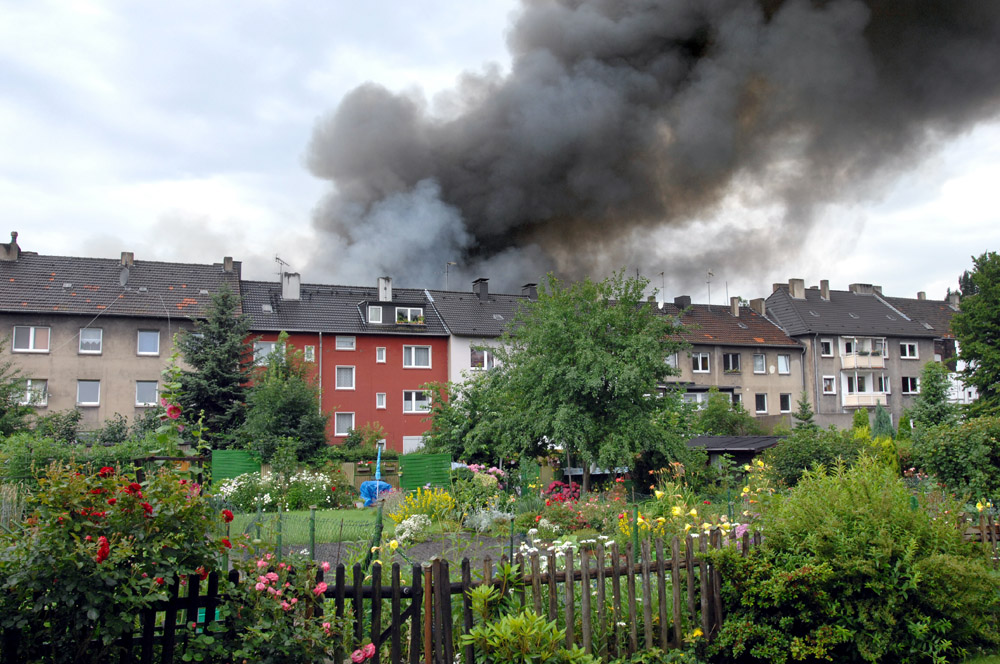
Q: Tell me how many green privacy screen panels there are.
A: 2